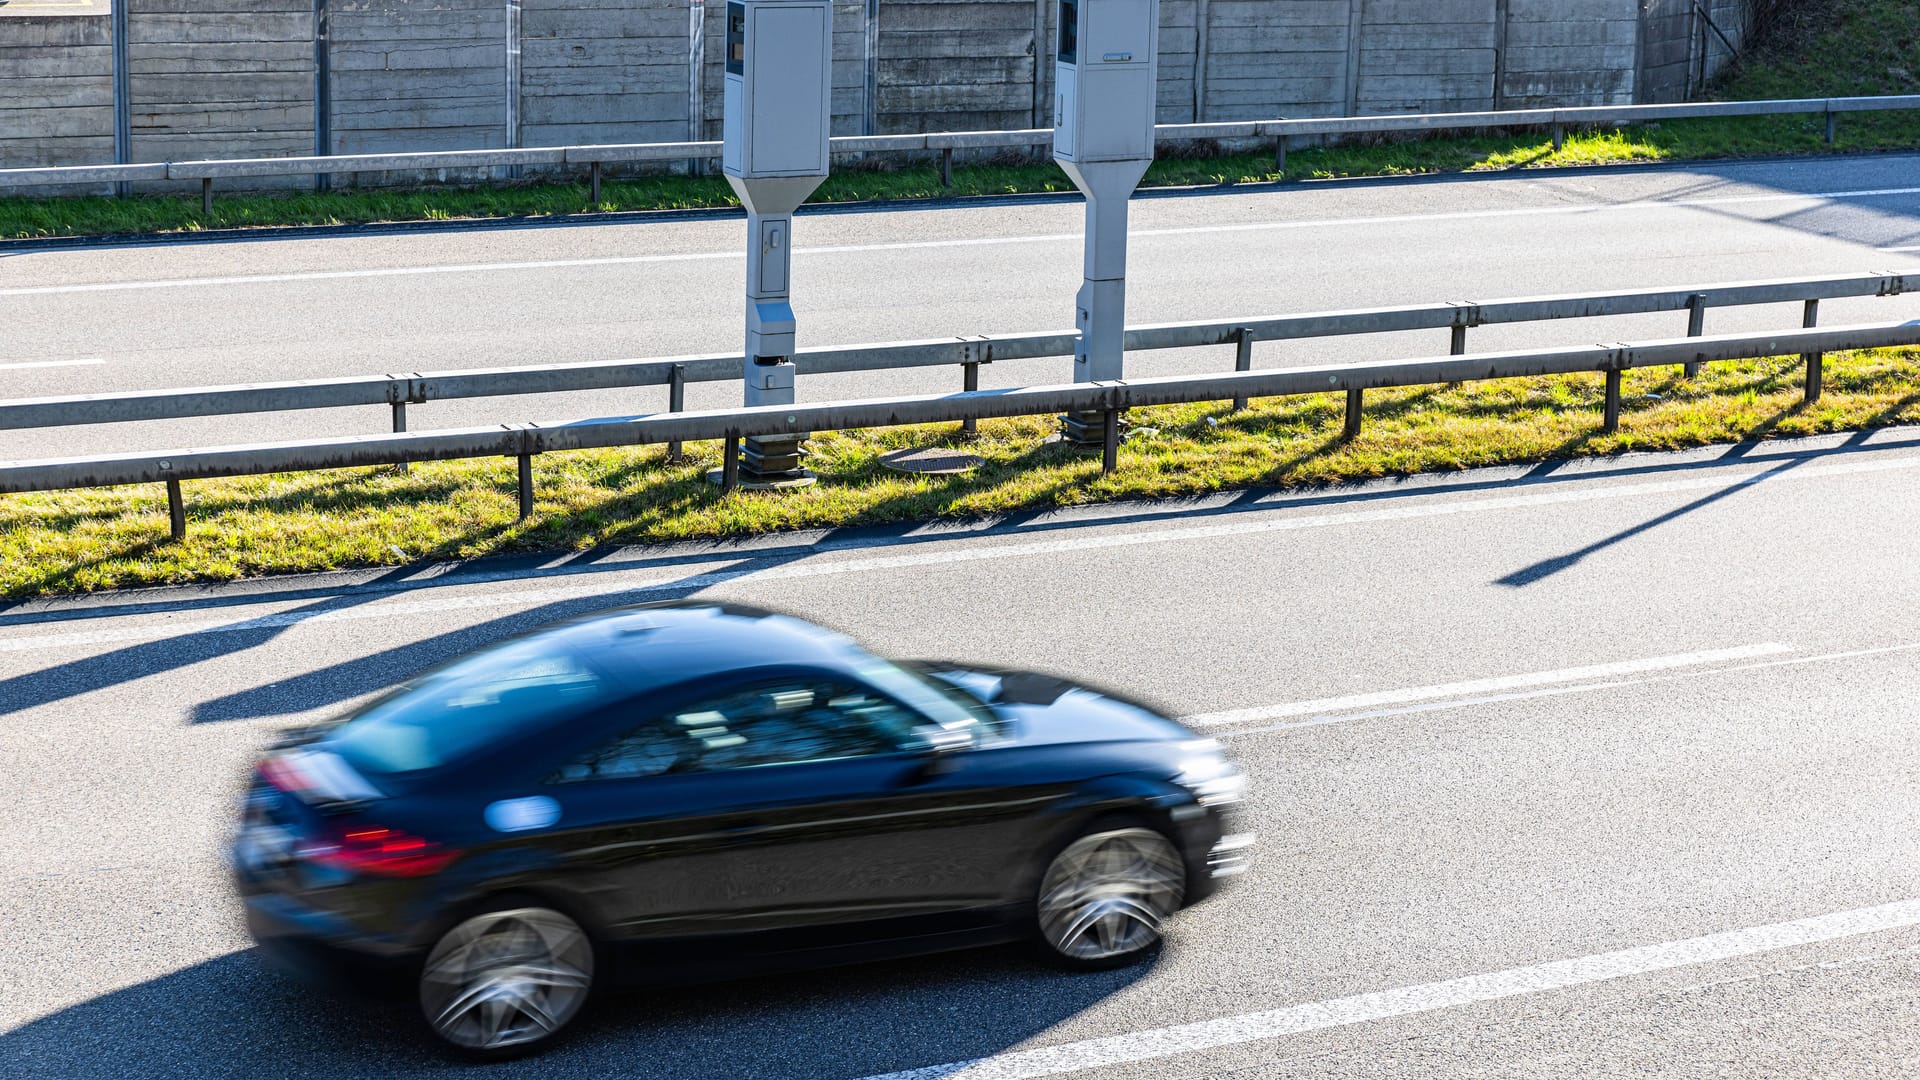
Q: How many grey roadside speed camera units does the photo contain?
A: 2